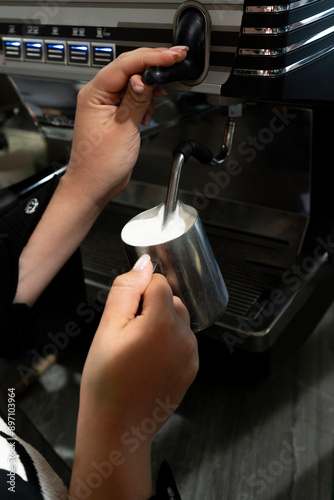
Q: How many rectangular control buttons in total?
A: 5